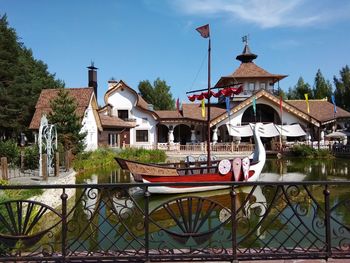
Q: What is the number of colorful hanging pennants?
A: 7